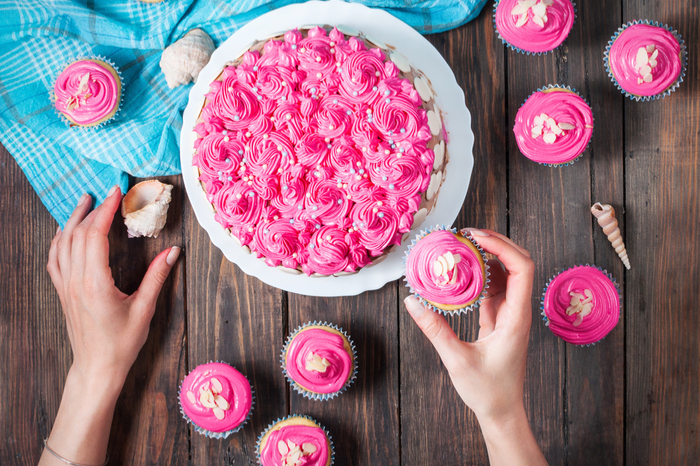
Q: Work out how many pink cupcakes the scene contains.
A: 9